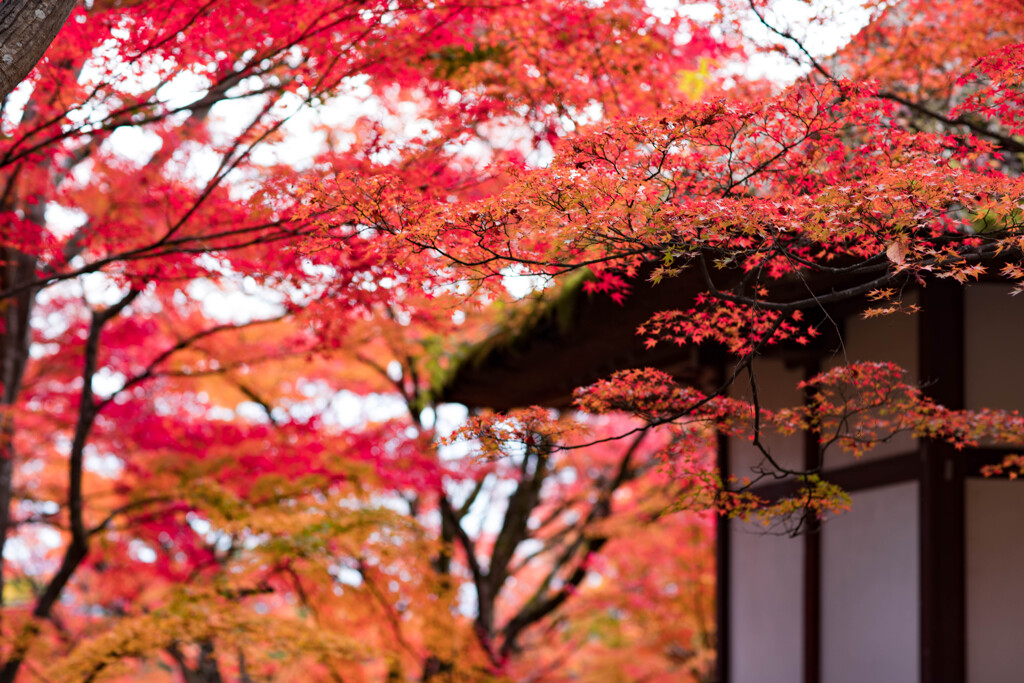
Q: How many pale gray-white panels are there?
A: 6